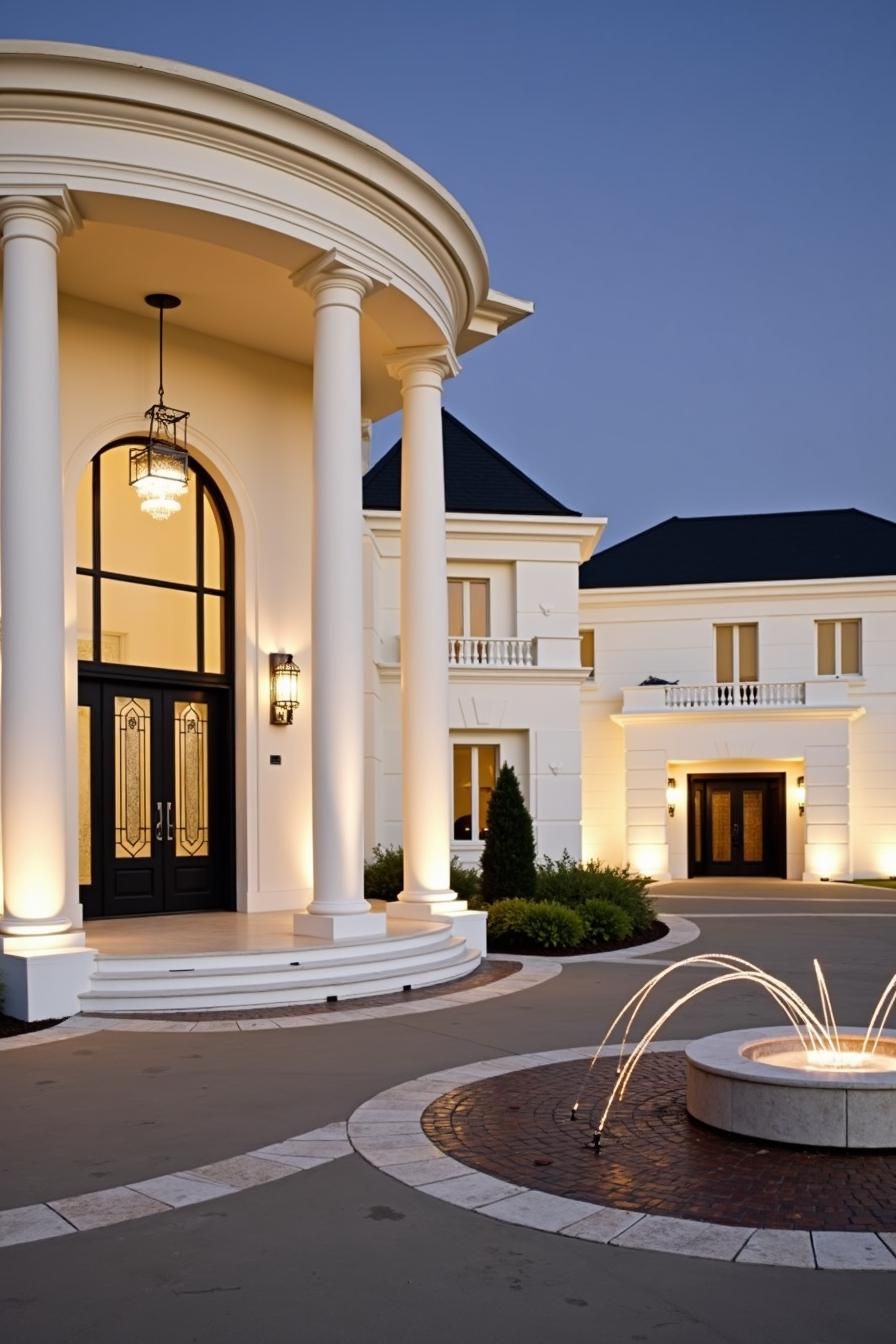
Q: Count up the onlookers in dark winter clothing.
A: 0